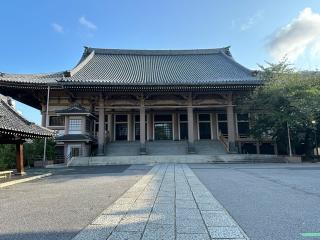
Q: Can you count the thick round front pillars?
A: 4